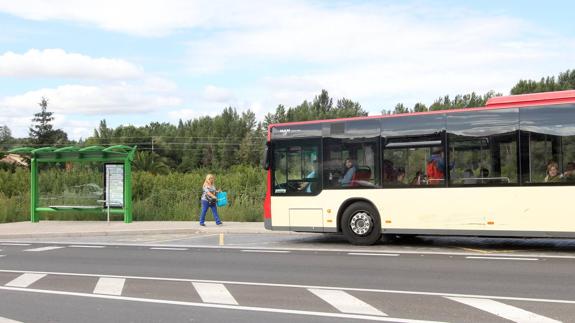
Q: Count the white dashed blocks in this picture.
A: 5